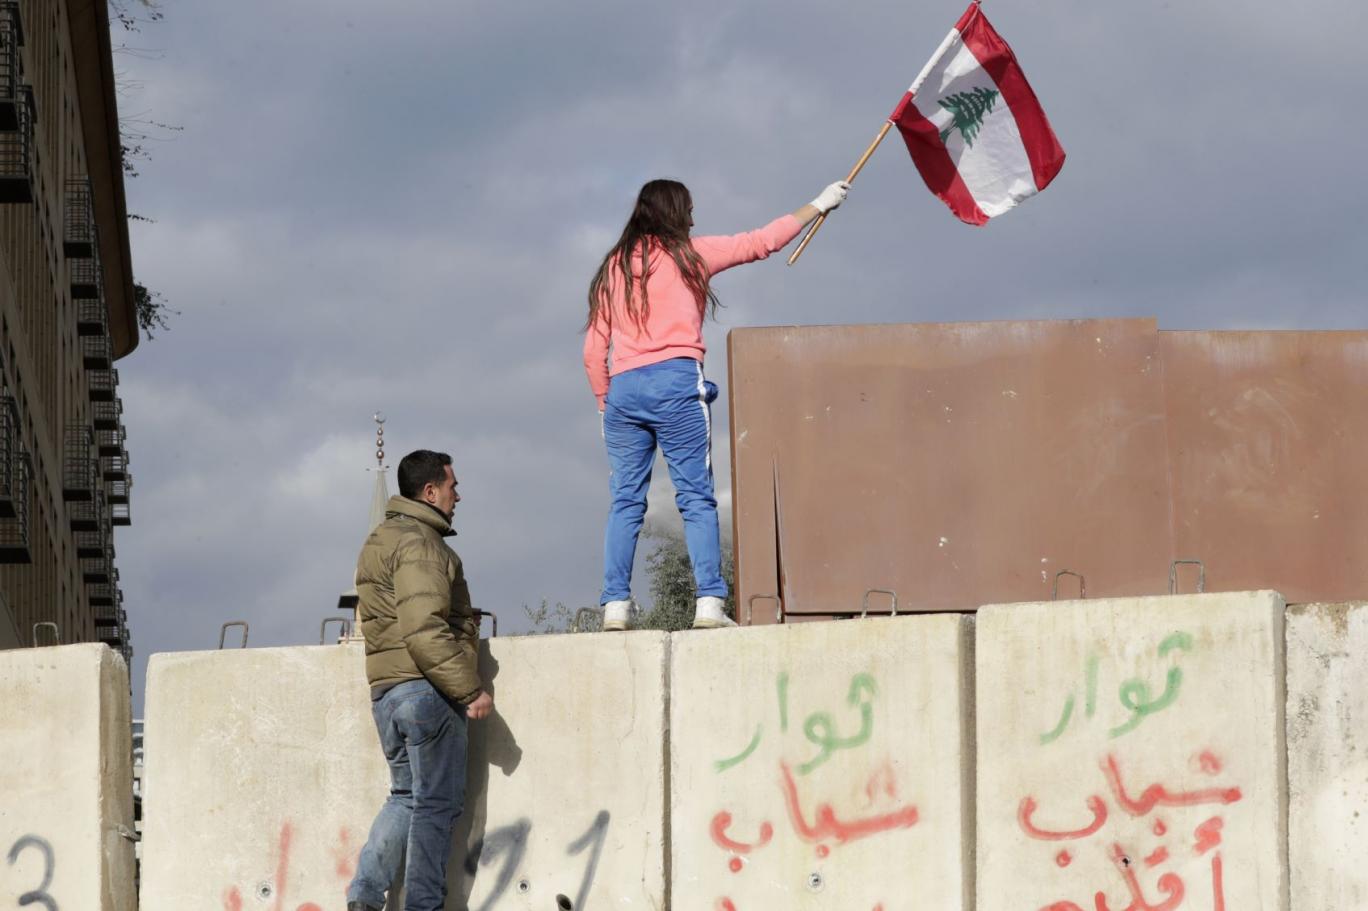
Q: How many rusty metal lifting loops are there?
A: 9